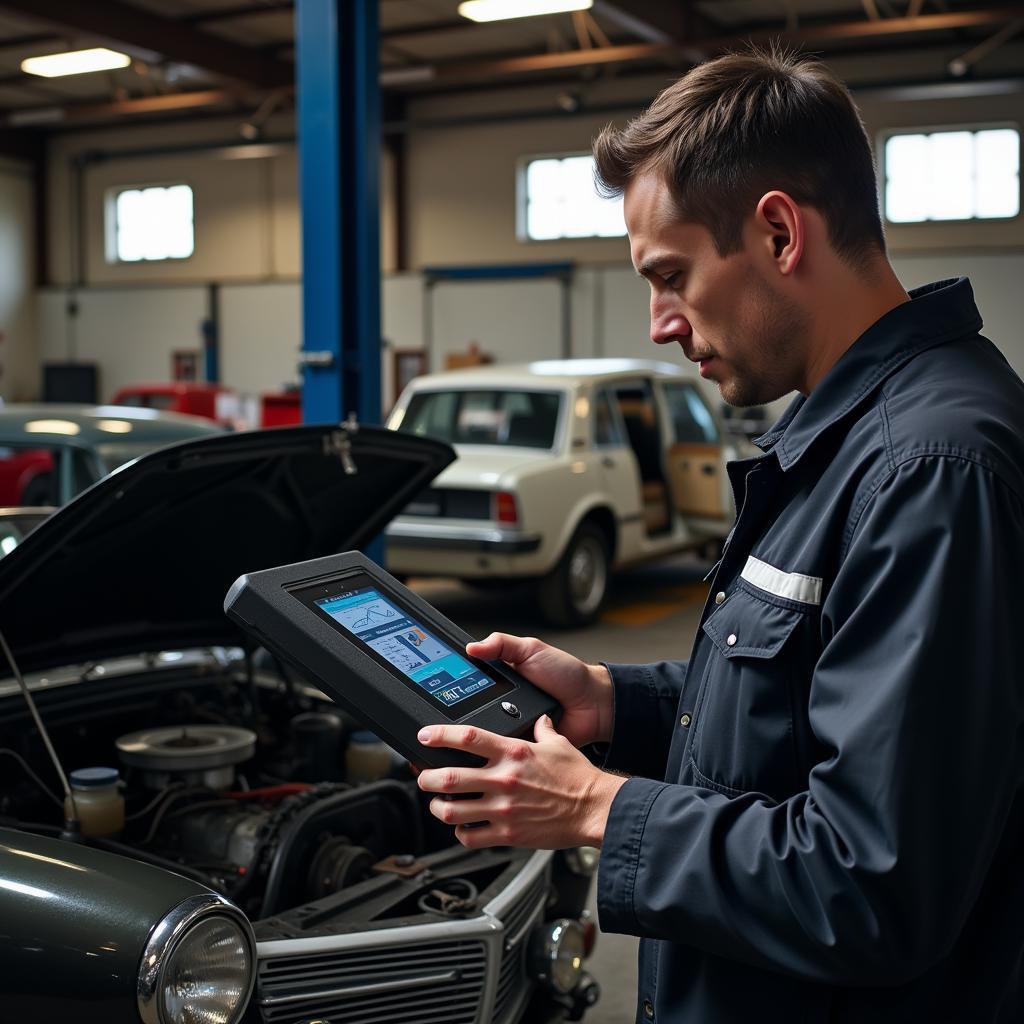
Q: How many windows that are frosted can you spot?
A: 3